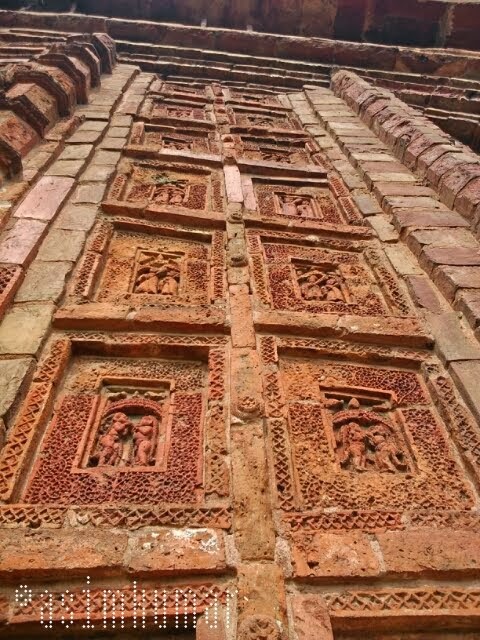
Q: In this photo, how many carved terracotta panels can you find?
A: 12